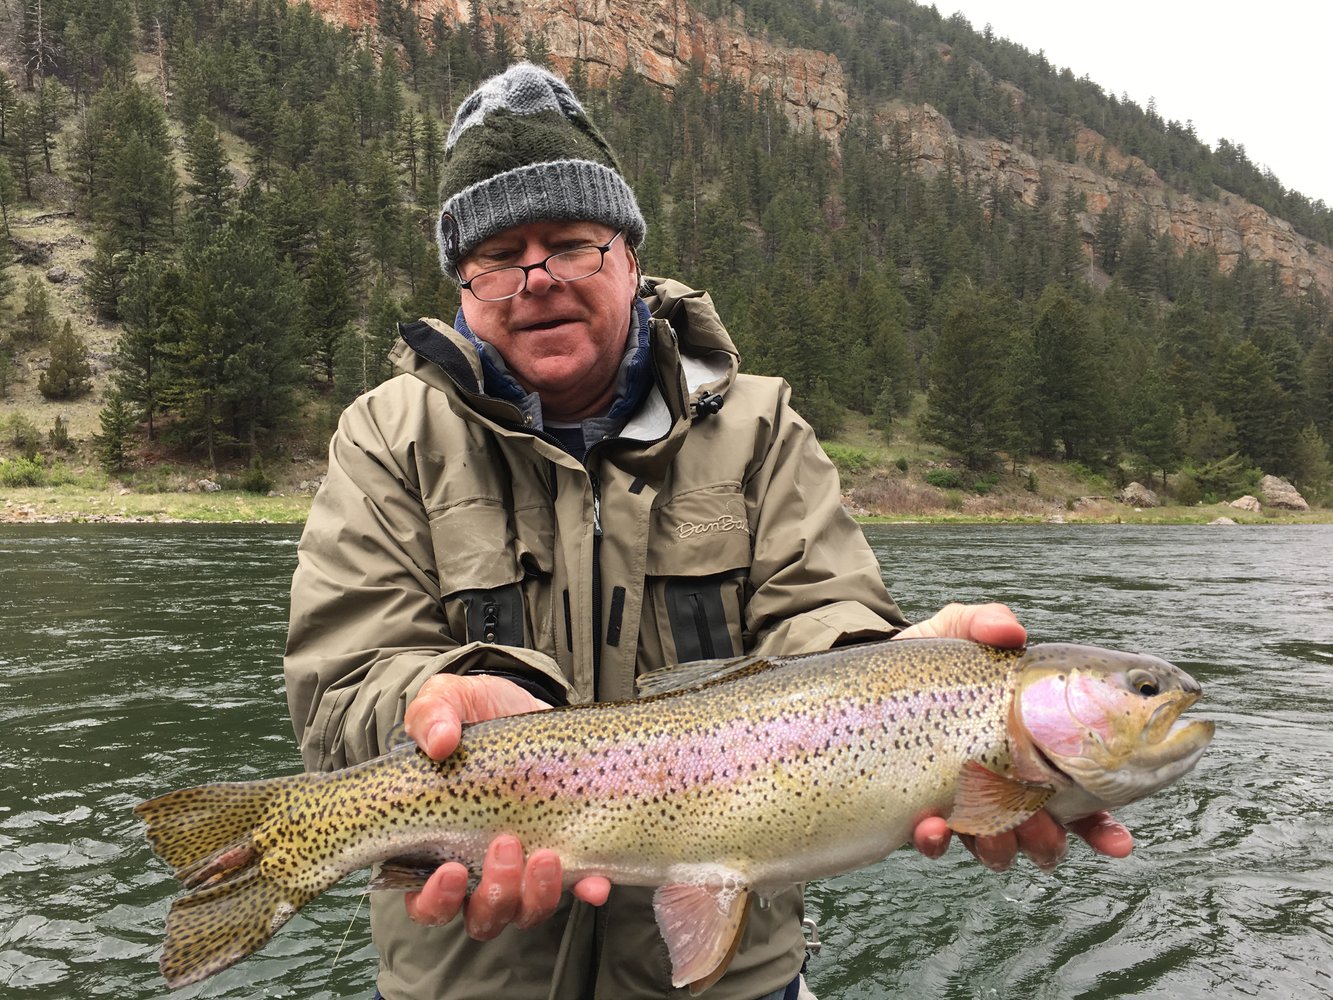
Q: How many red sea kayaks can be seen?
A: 0